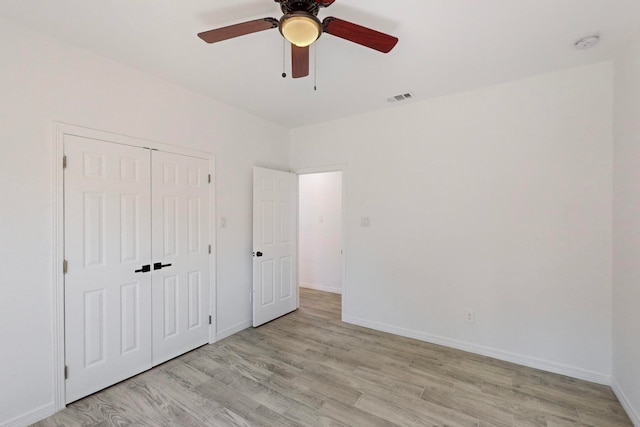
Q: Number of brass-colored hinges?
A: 6